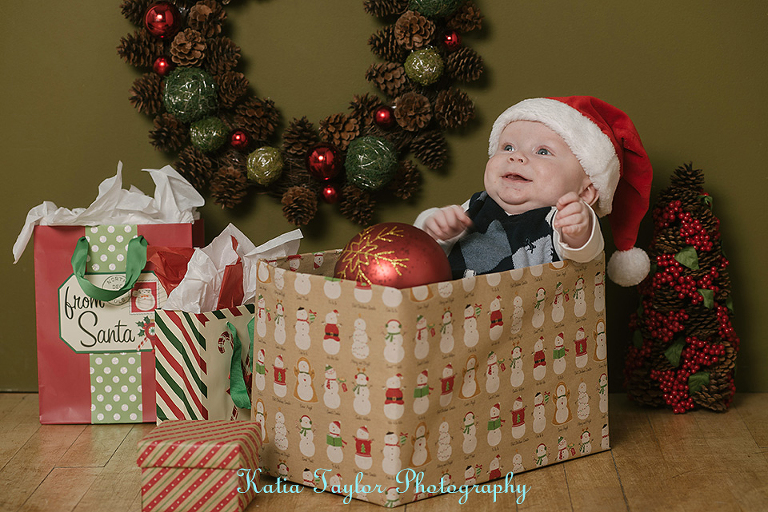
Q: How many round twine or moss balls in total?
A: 6